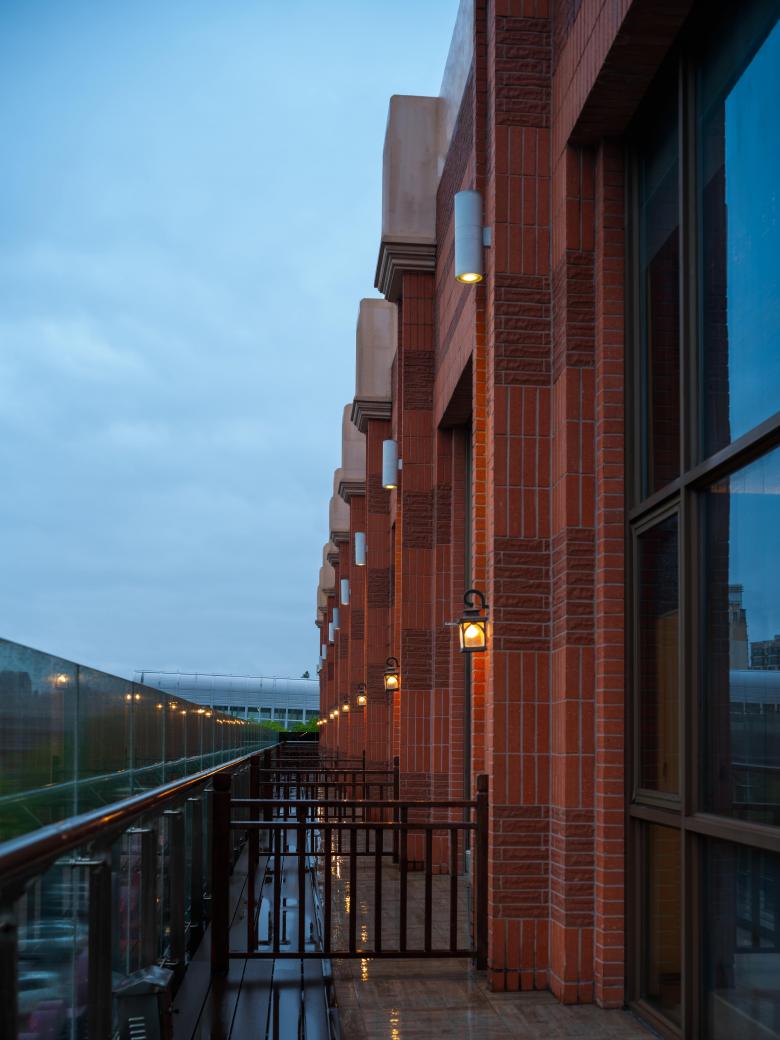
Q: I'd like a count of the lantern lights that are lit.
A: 9